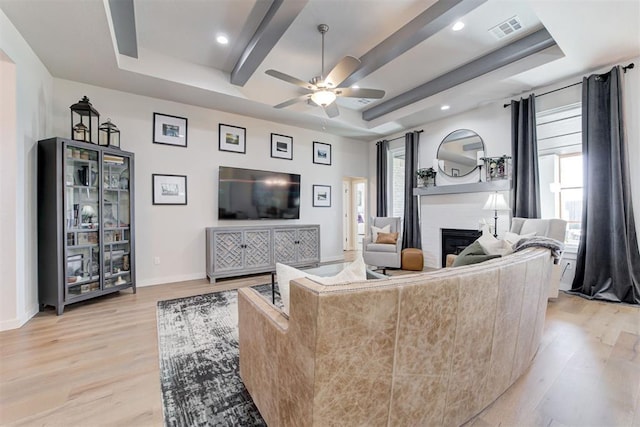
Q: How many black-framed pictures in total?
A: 6